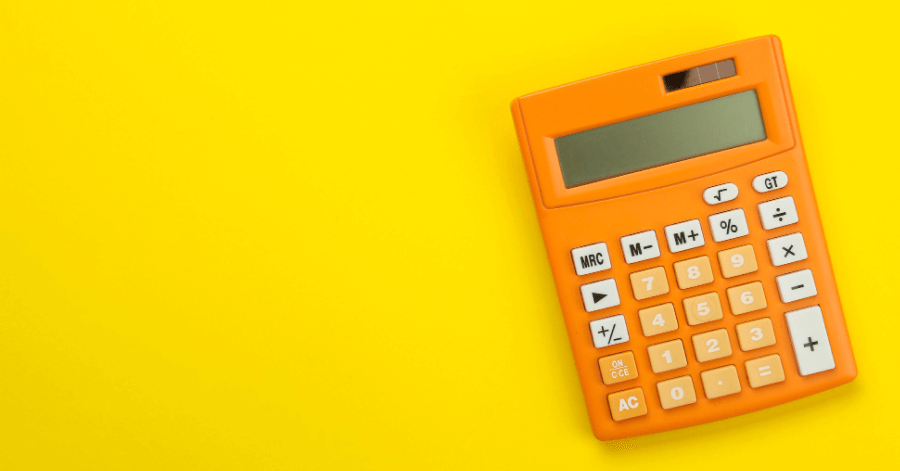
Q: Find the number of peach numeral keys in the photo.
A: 10